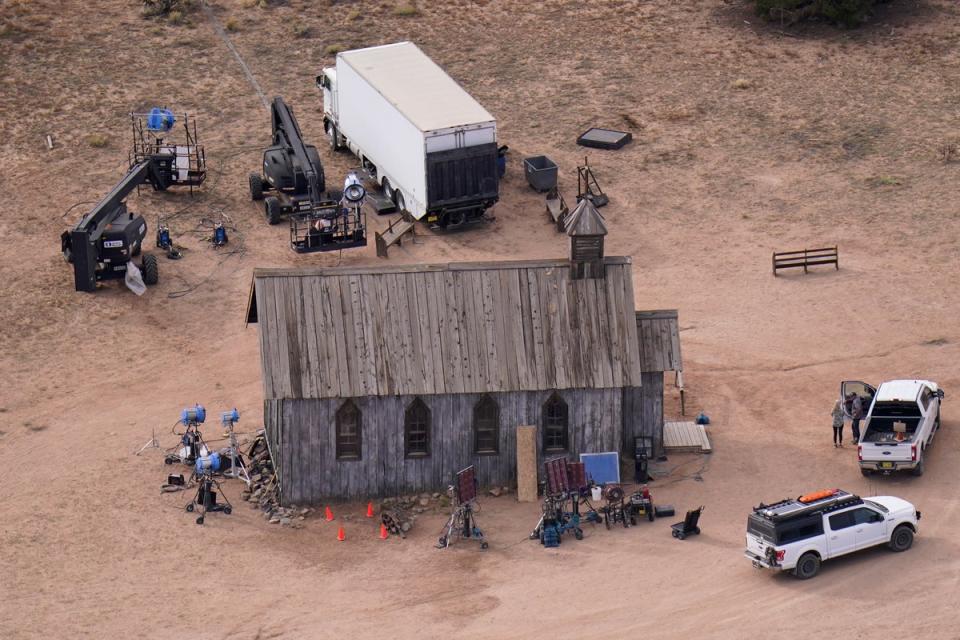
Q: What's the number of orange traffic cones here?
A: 4